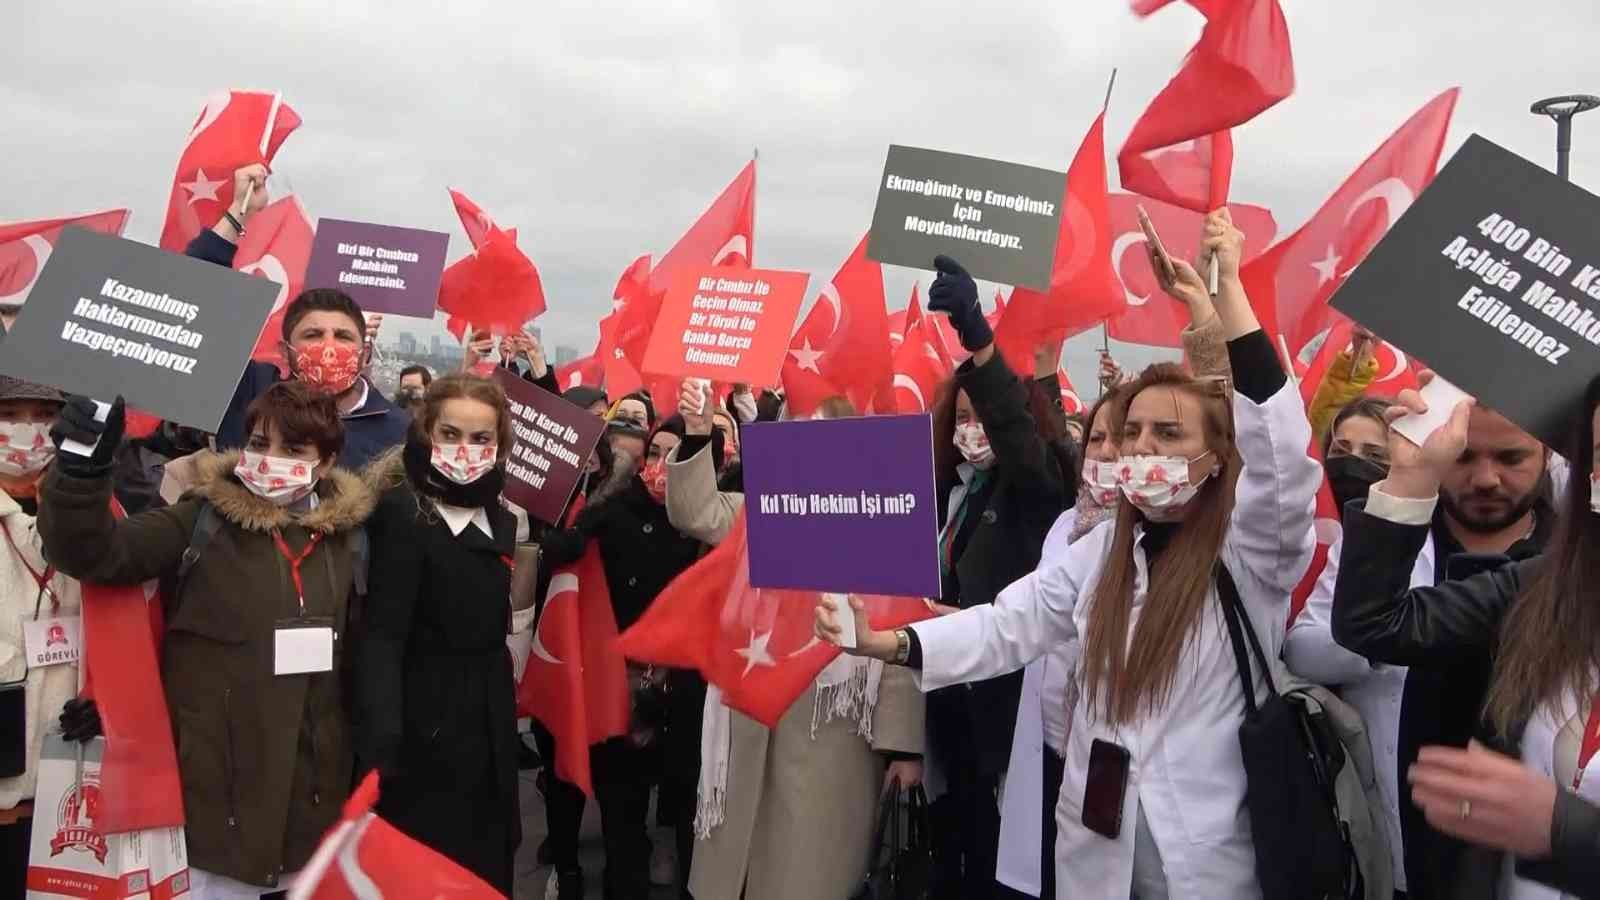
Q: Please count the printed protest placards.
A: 7